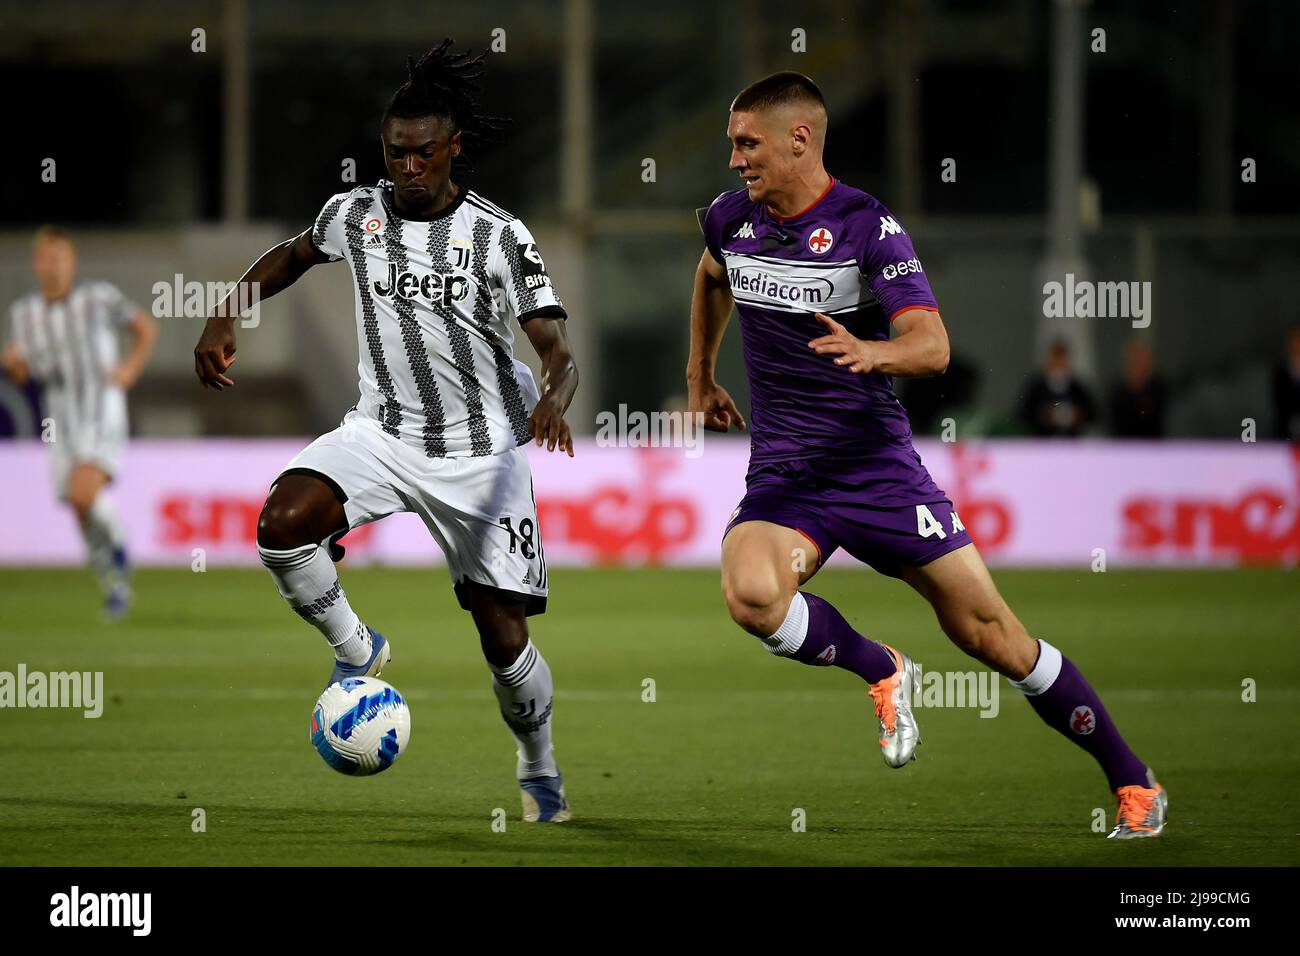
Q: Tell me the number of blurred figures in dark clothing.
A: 3